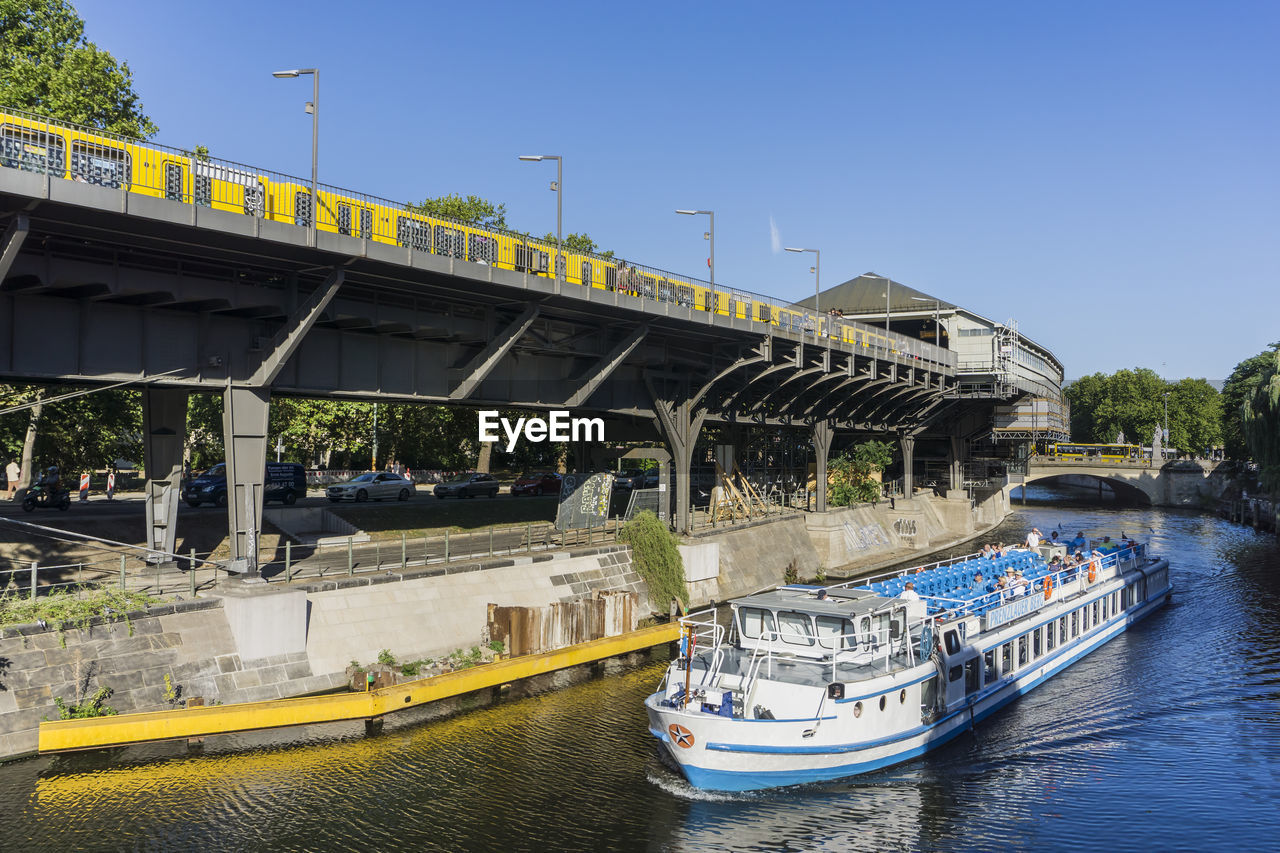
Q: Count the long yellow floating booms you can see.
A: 1